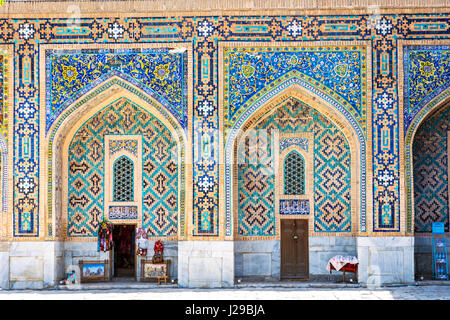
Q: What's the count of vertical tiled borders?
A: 3